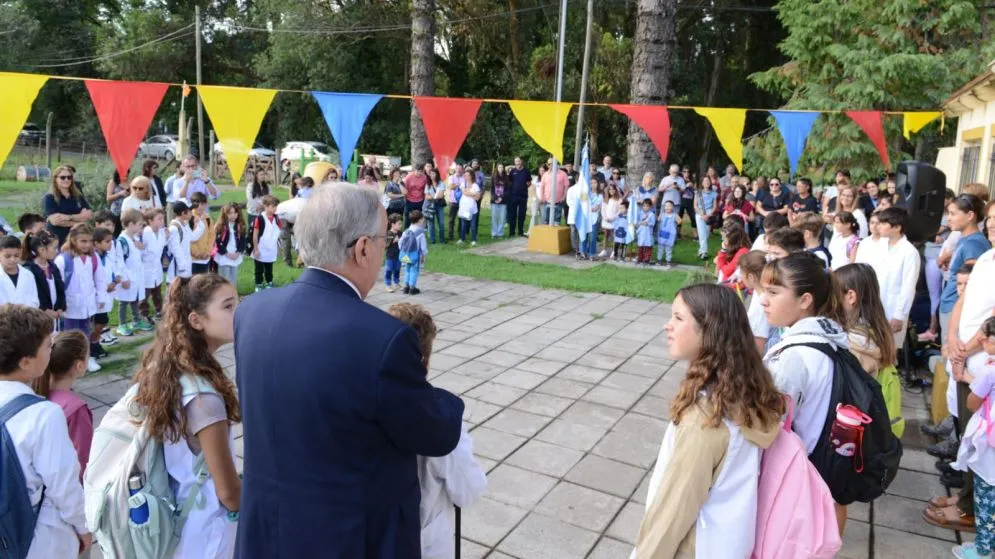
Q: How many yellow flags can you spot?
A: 5